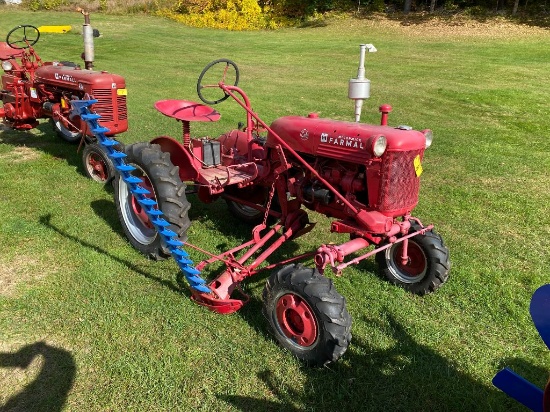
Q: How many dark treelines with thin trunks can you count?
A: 1